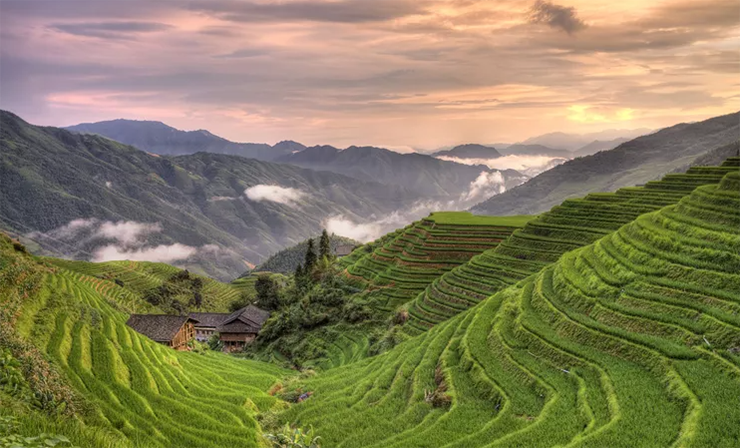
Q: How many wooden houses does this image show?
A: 3